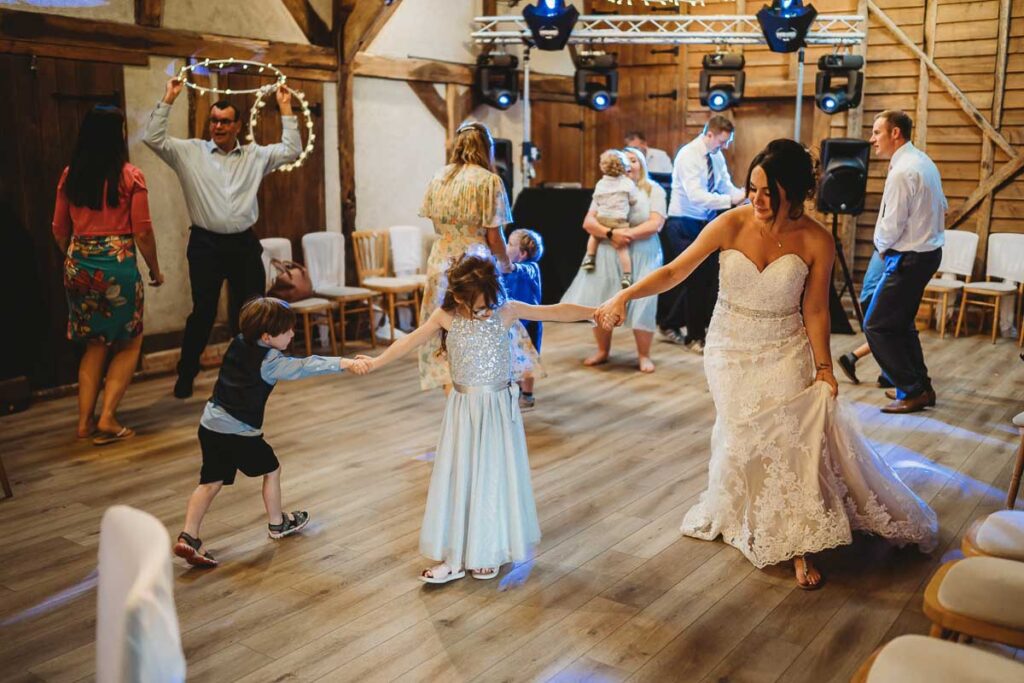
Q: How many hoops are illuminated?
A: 2